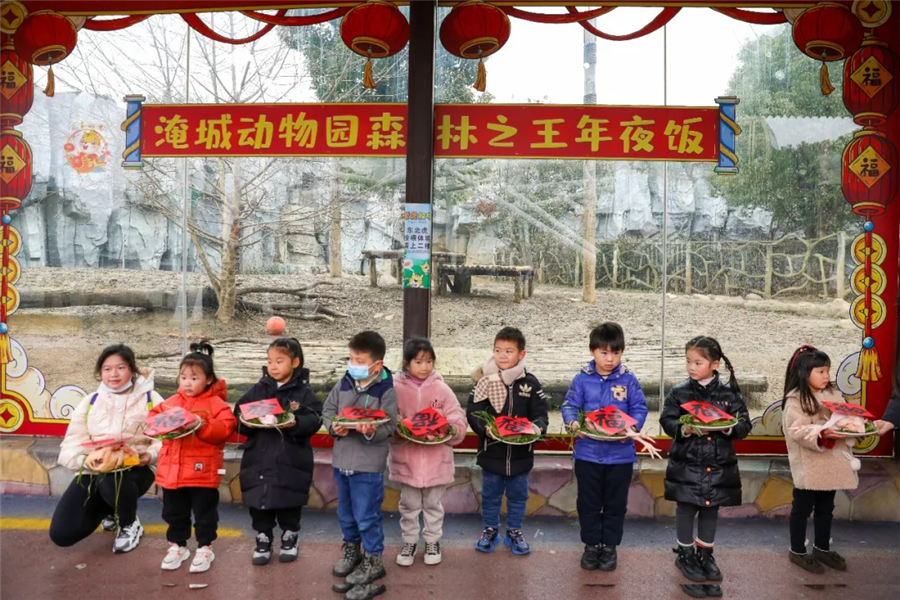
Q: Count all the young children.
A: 8